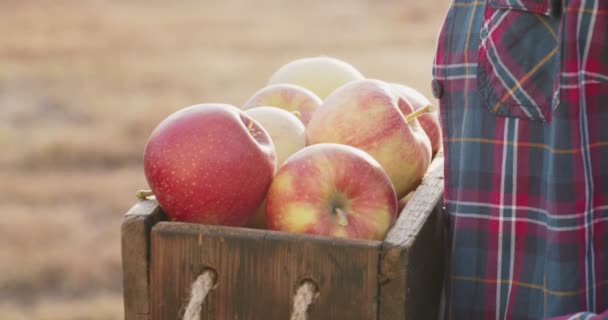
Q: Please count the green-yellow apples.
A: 2